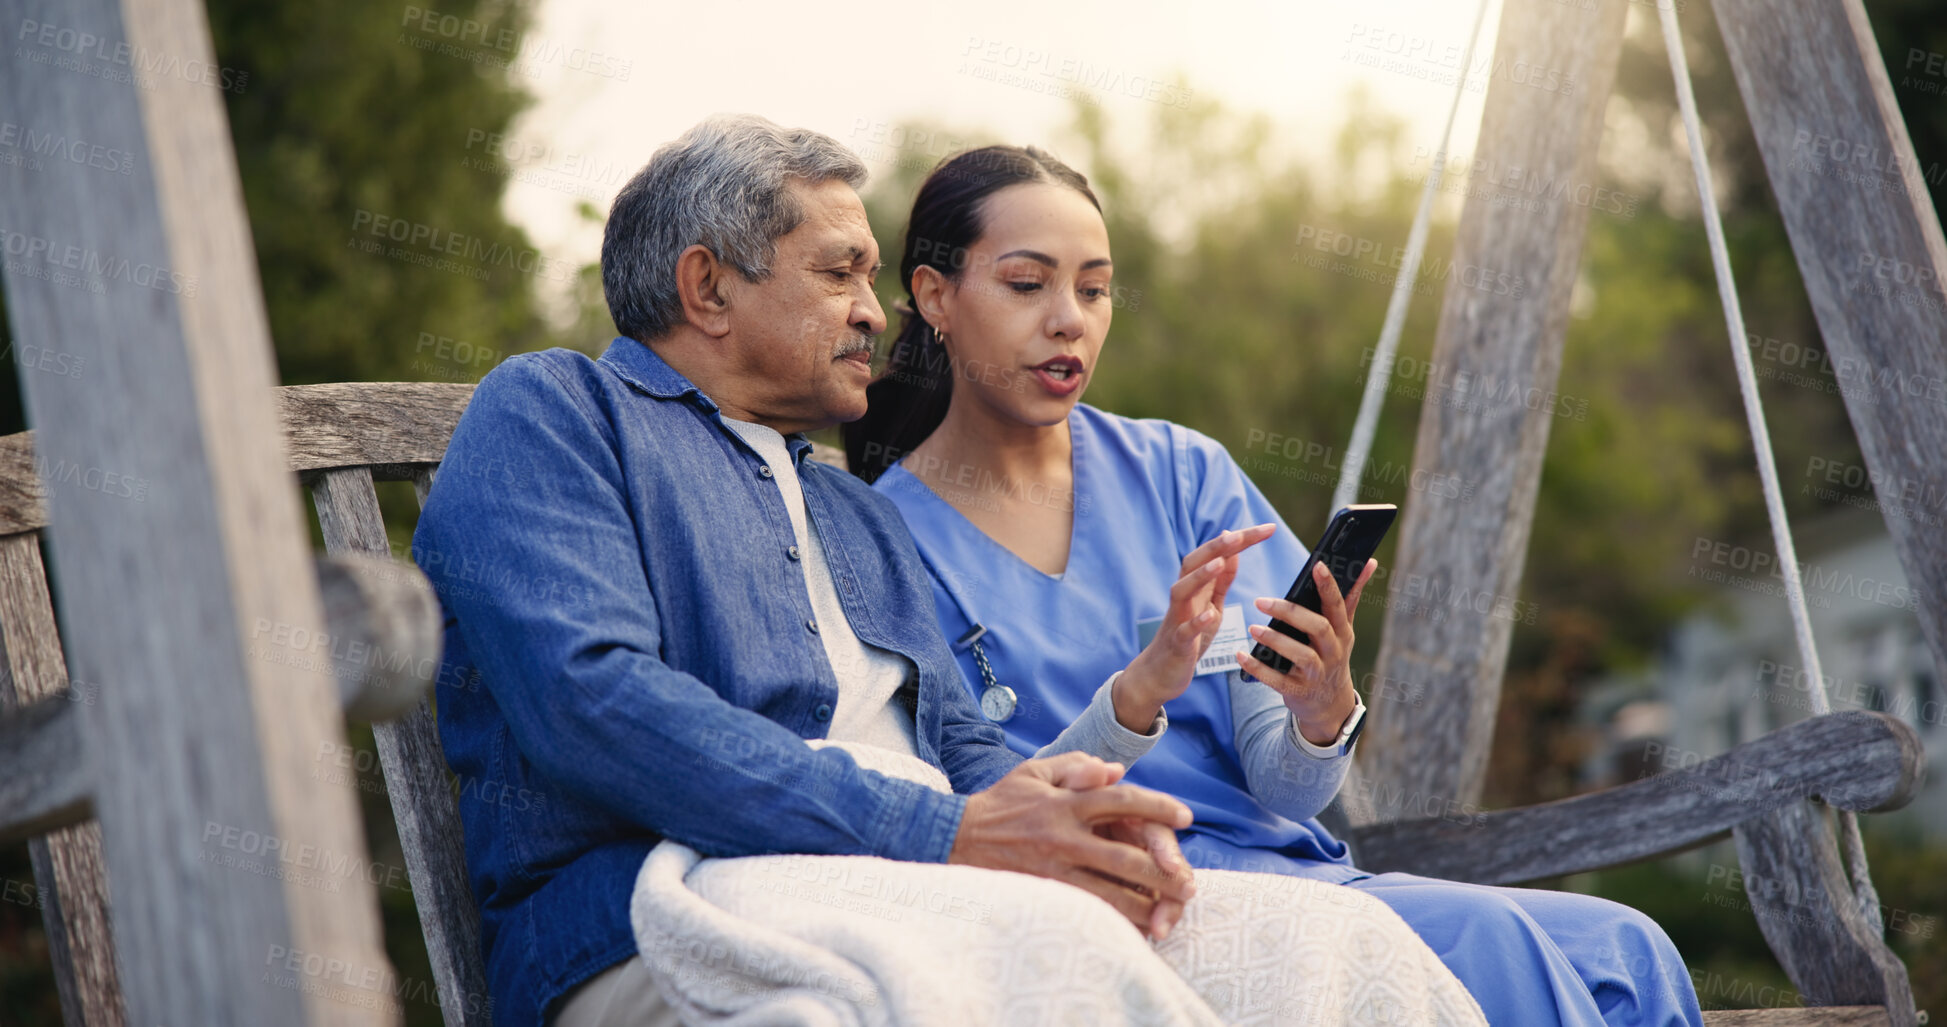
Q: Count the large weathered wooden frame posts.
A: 3